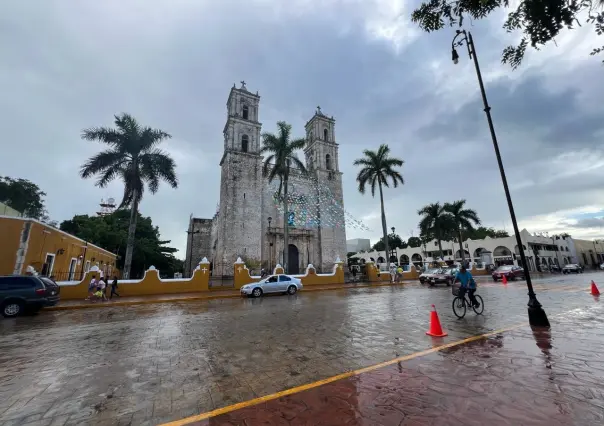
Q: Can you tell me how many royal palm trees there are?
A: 5